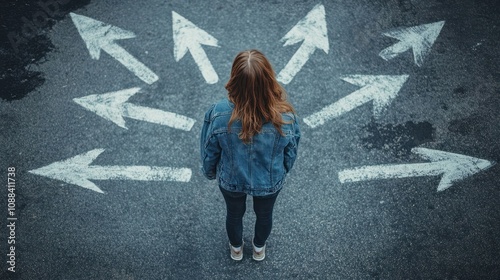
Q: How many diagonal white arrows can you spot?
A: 6